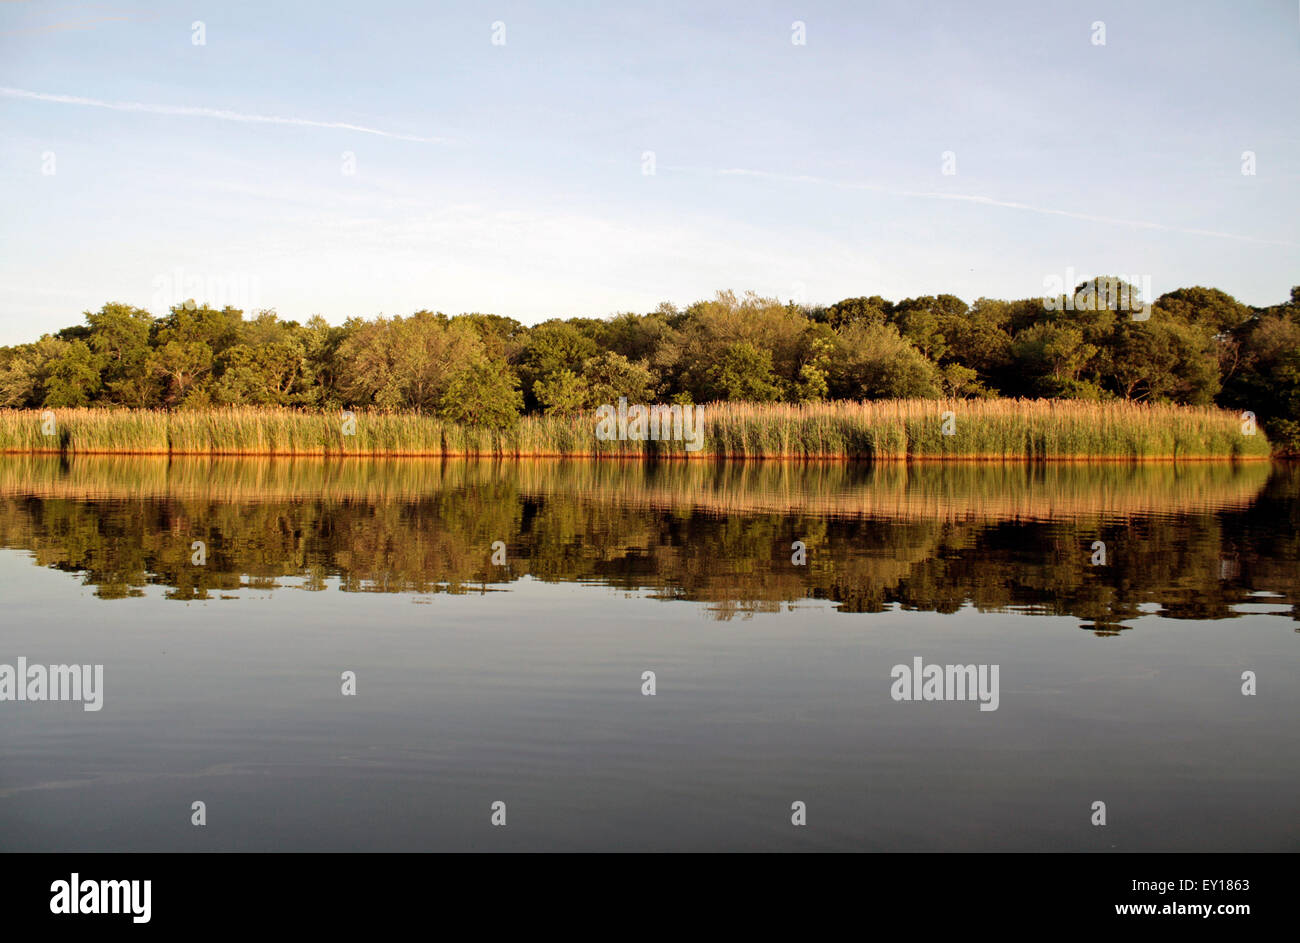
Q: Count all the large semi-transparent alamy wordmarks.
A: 5